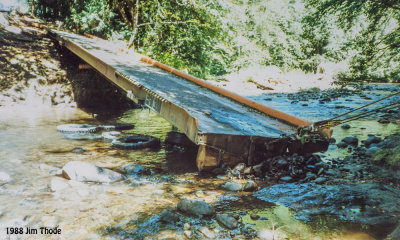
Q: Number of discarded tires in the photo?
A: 3